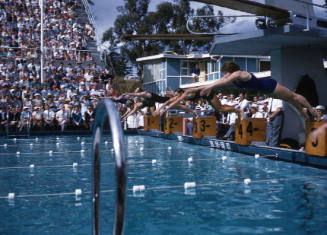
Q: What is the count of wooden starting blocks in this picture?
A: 5